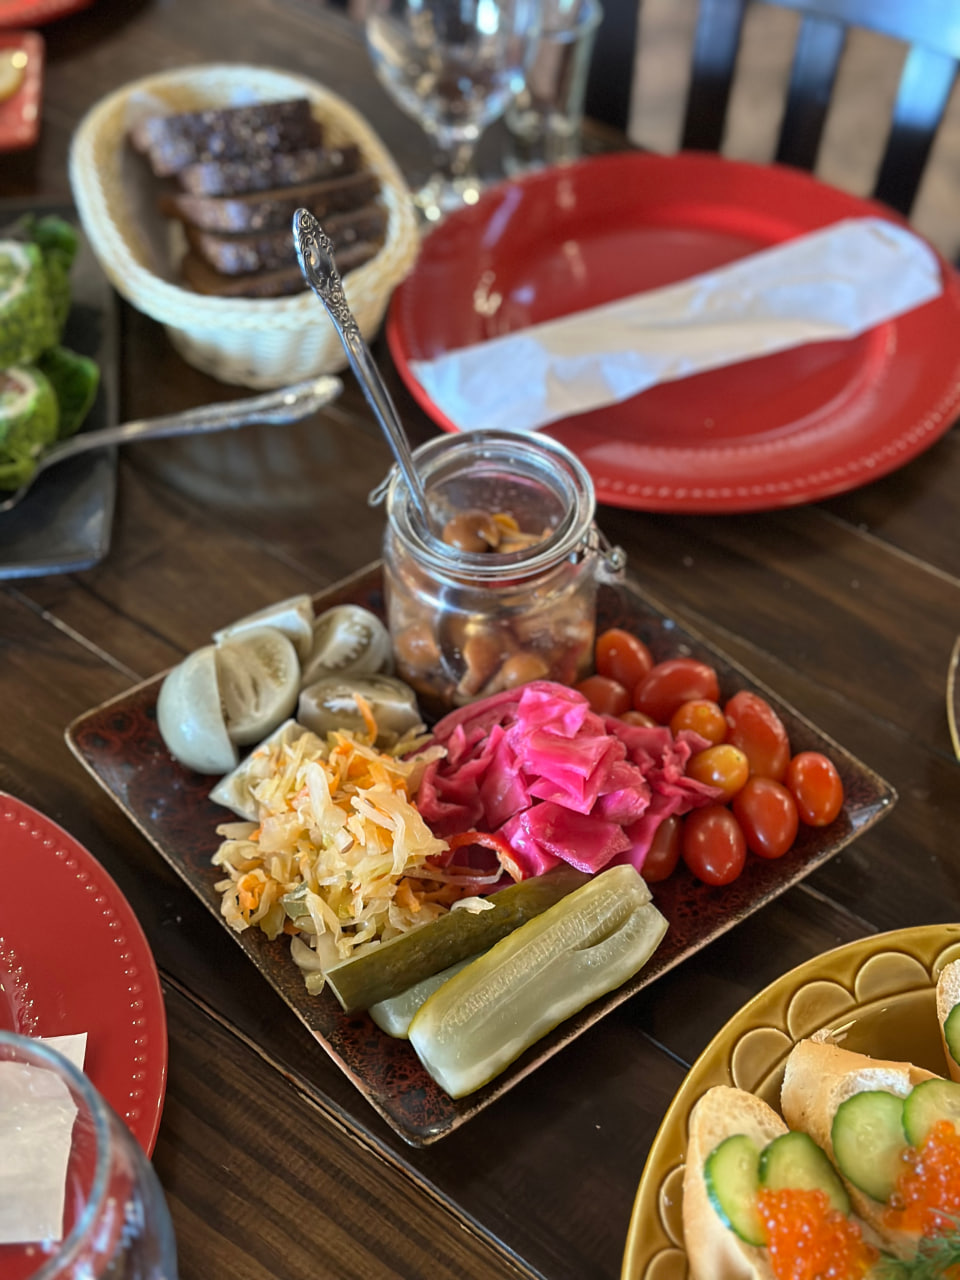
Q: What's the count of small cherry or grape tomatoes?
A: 11